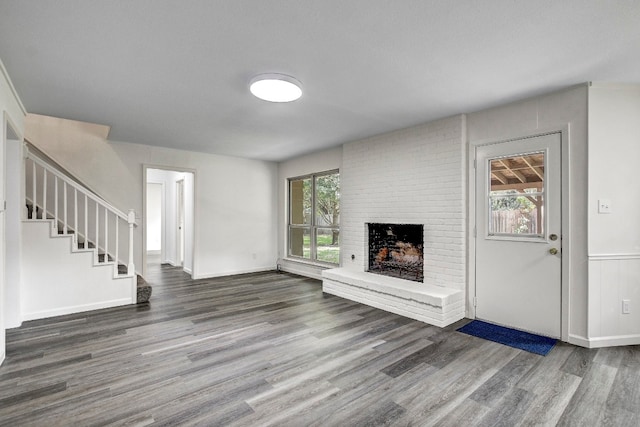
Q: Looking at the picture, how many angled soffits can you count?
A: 1